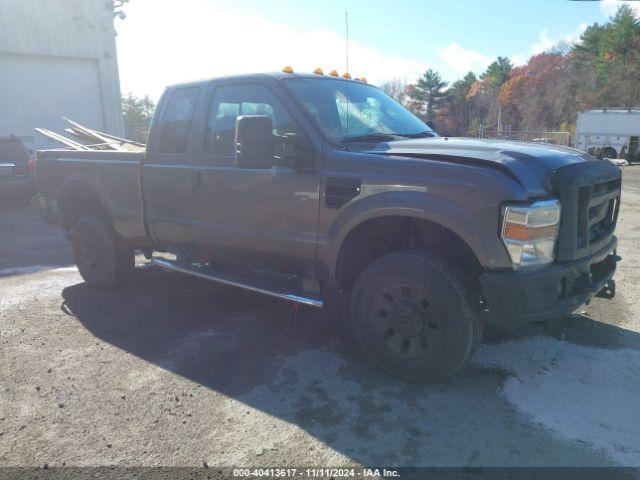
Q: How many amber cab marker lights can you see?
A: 5